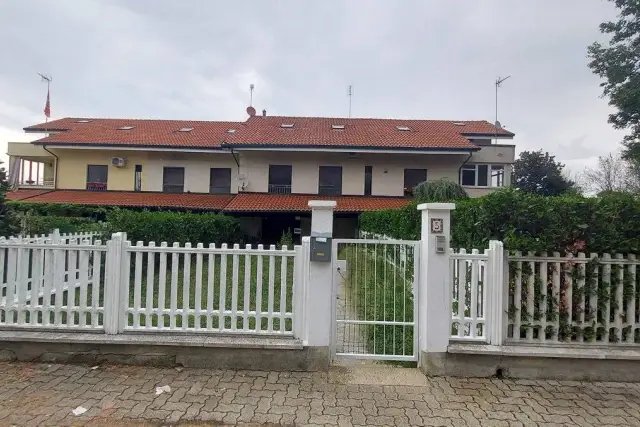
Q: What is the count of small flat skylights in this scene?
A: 8